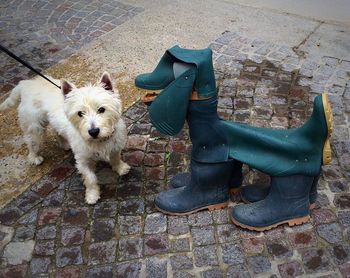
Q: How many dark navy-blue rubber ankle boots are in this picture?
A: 4